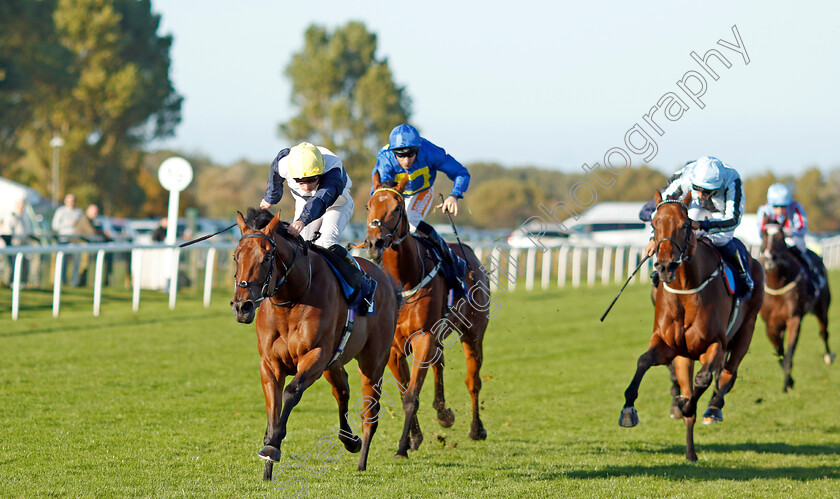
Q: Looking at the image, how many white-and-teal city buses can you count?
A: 0